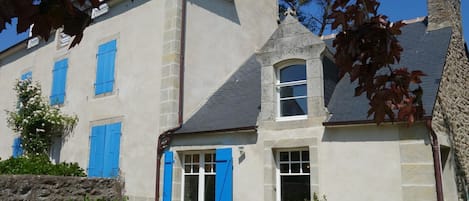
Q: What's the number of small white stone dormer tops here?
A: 1